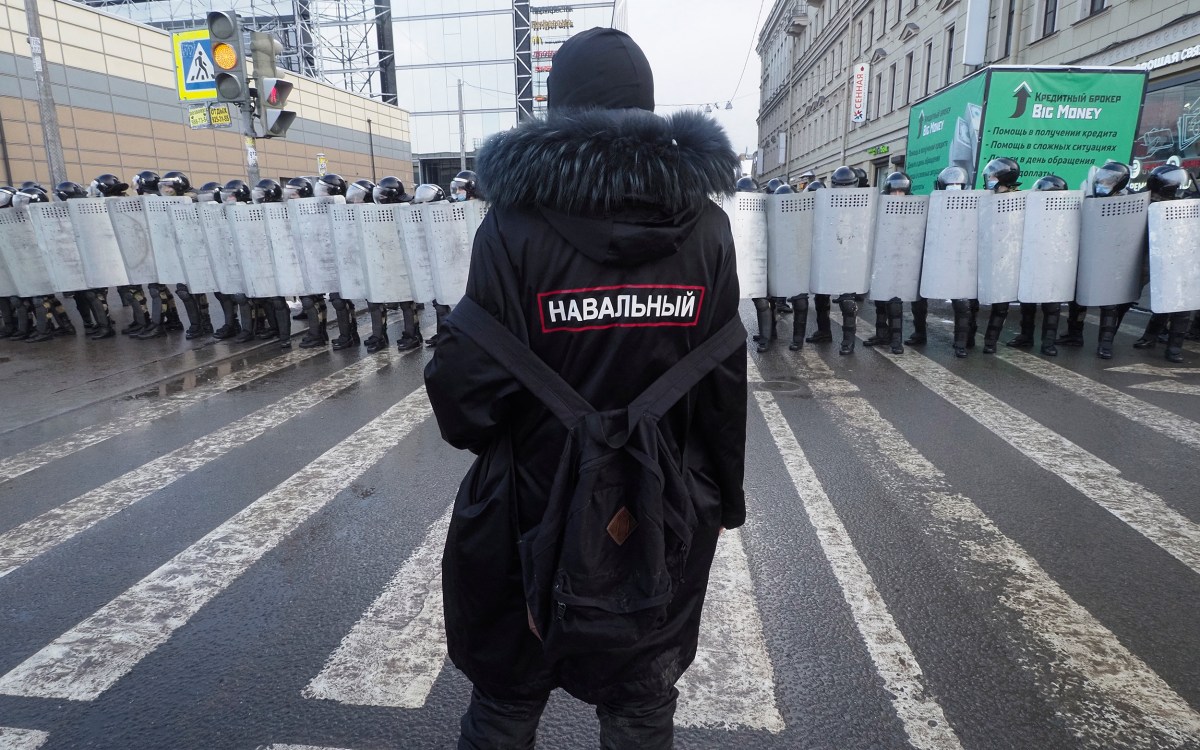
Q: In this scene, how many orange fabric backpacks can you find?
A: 0